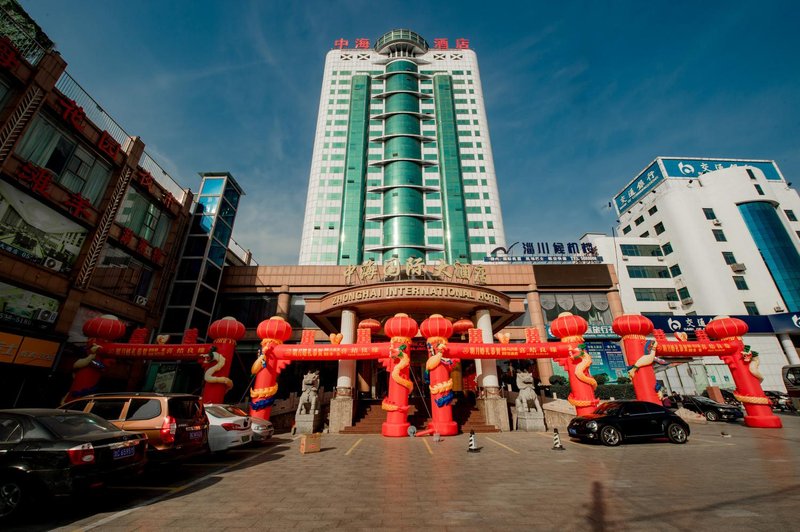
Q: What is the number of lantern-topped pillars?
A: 8